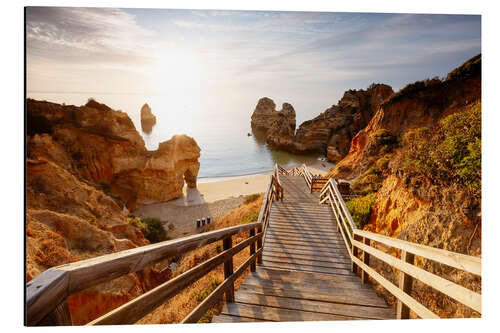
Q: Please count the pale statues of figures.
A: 0